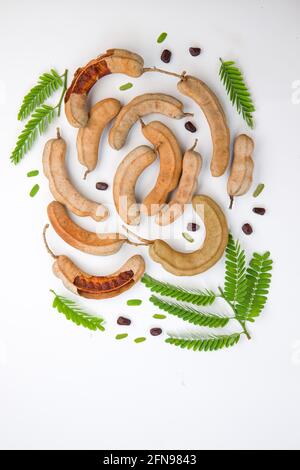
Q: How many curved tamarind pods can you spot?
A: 12